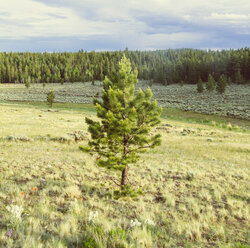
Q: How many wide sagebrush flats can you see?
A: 1